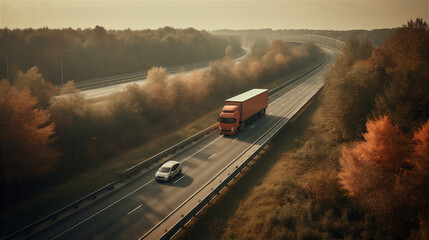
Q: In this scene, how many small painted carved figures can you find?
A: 0